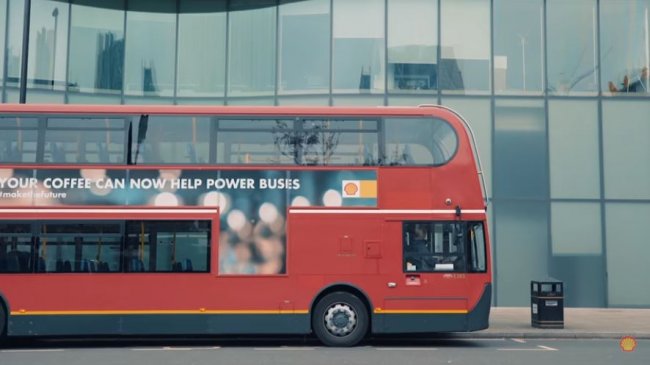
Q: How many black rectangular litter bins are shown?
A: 1